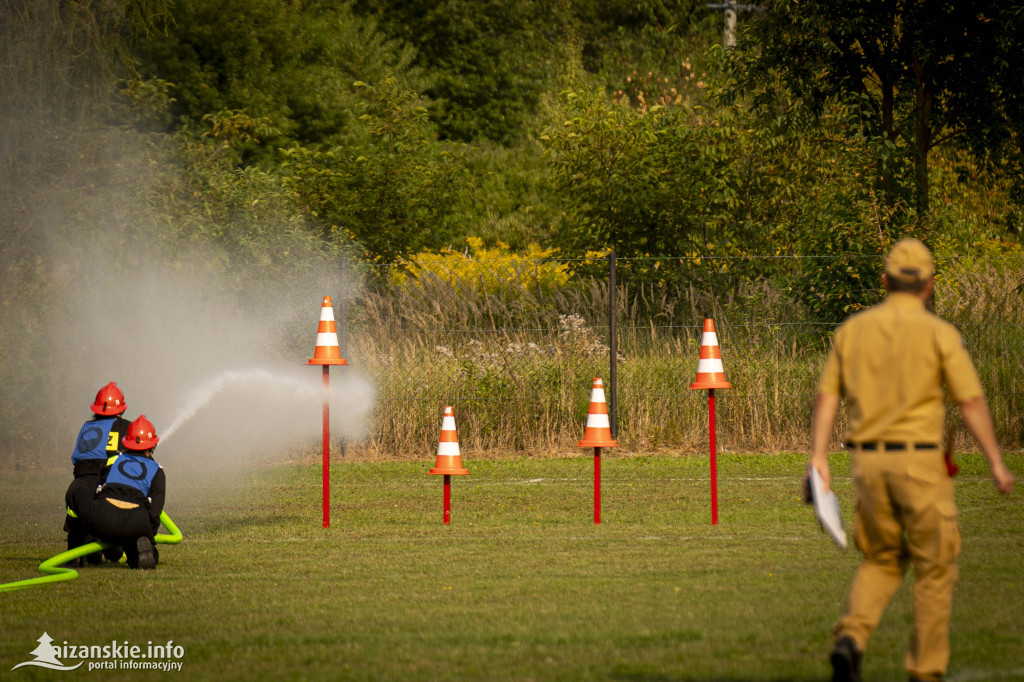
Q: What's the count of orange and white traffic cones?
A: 4